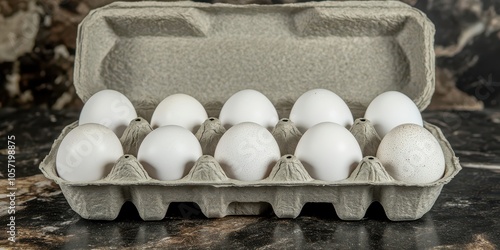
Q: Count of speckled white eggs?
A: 1